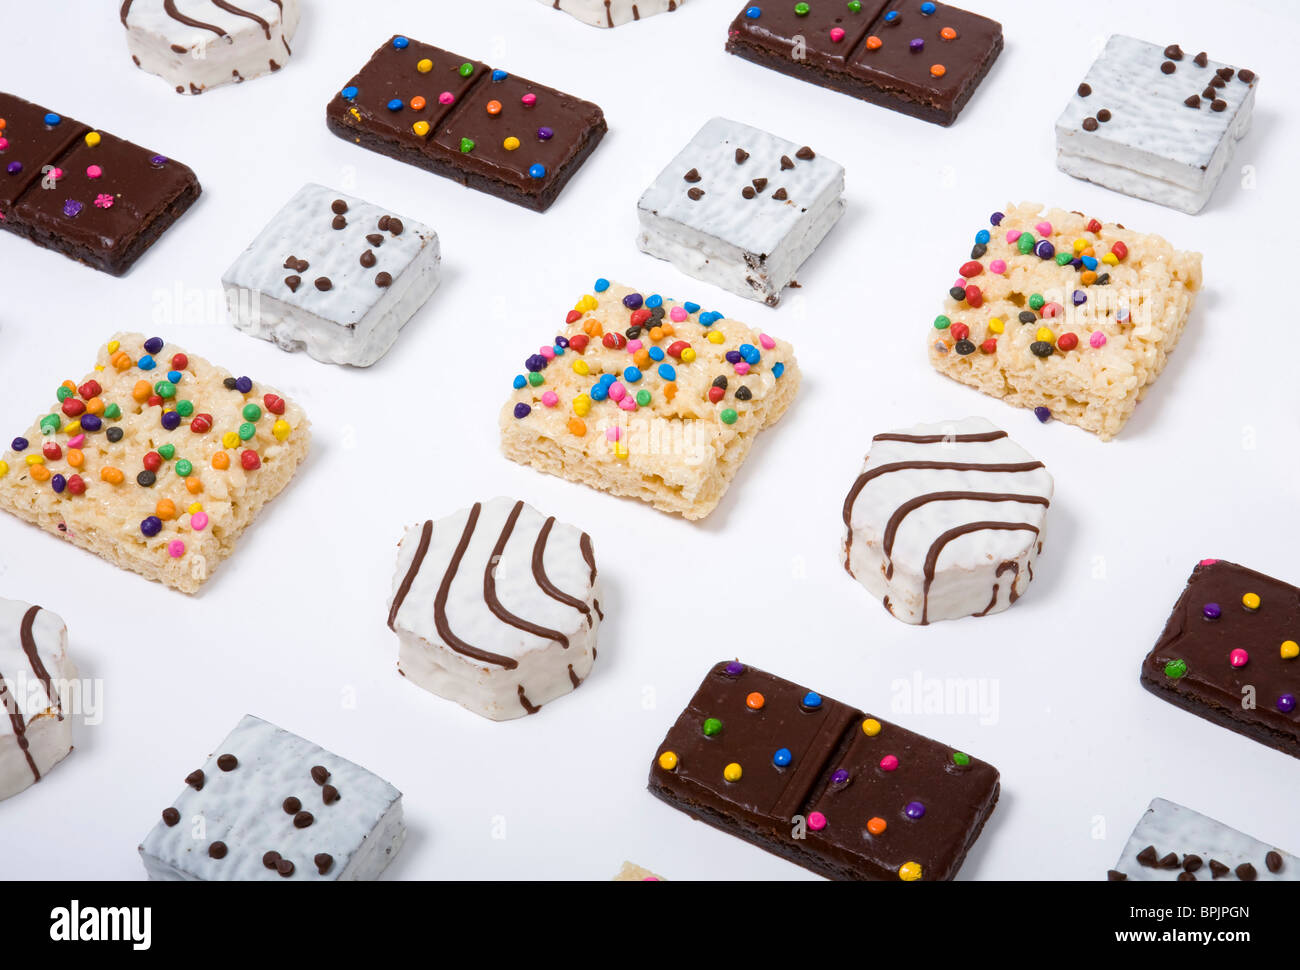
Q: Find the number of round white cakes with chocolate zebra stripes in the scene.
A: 5